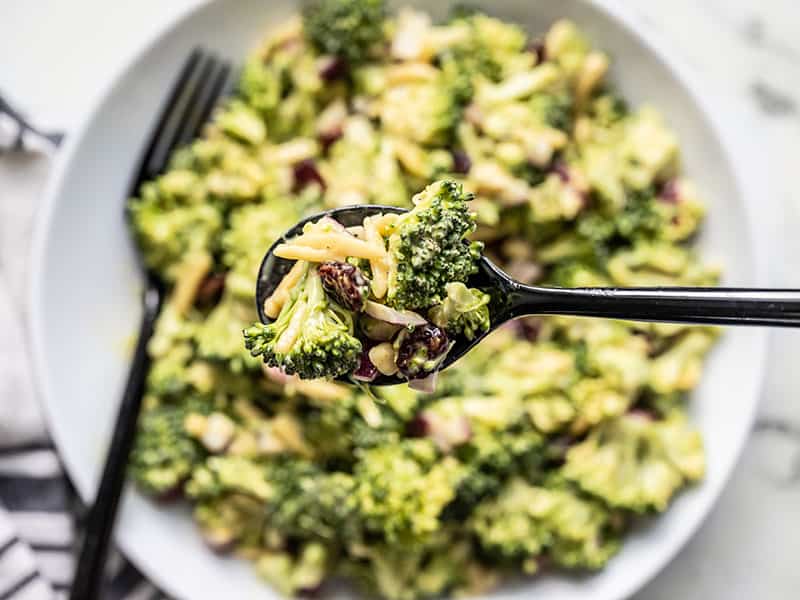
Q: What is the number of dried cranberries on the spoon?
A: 2